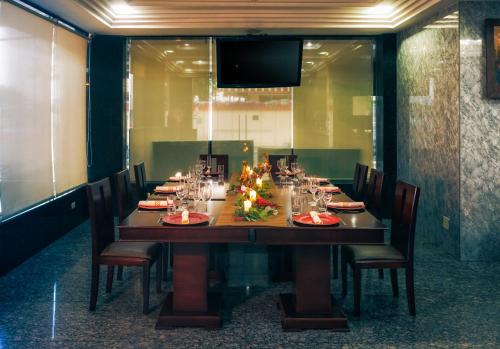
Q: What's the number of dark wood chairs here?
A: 8